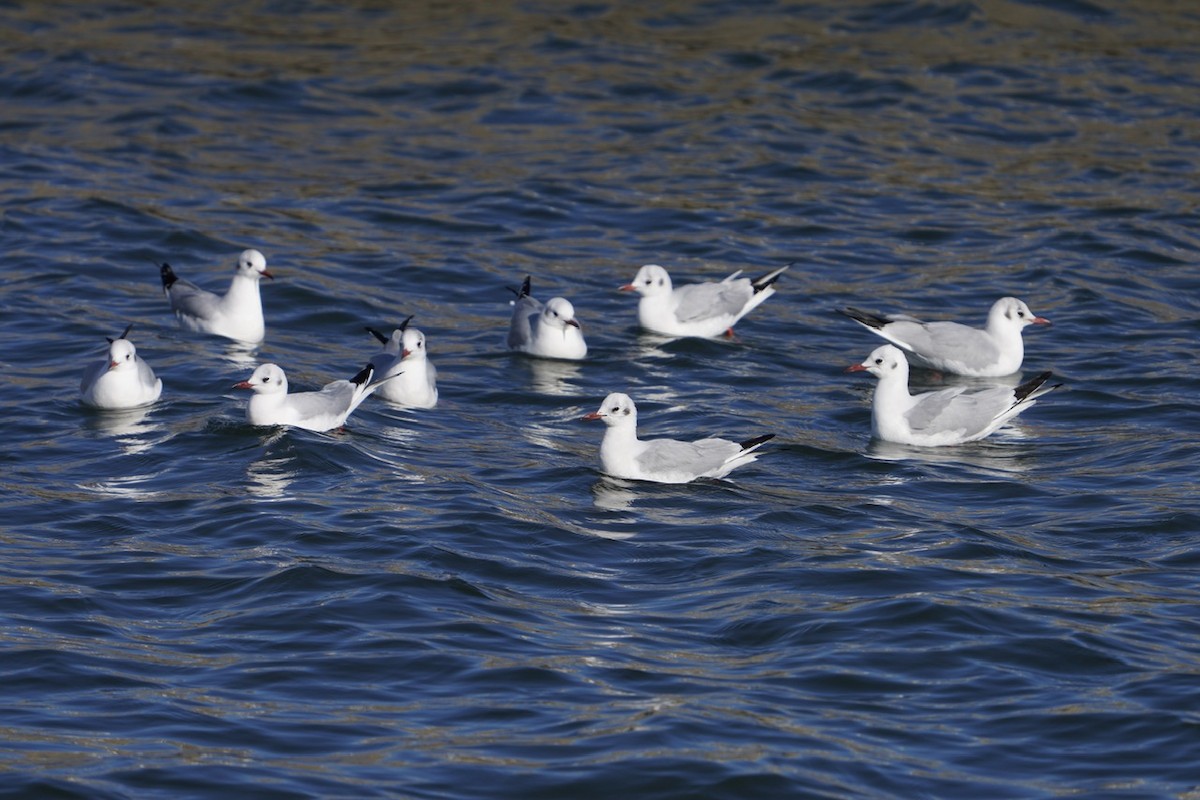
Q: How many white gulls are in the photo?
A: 9